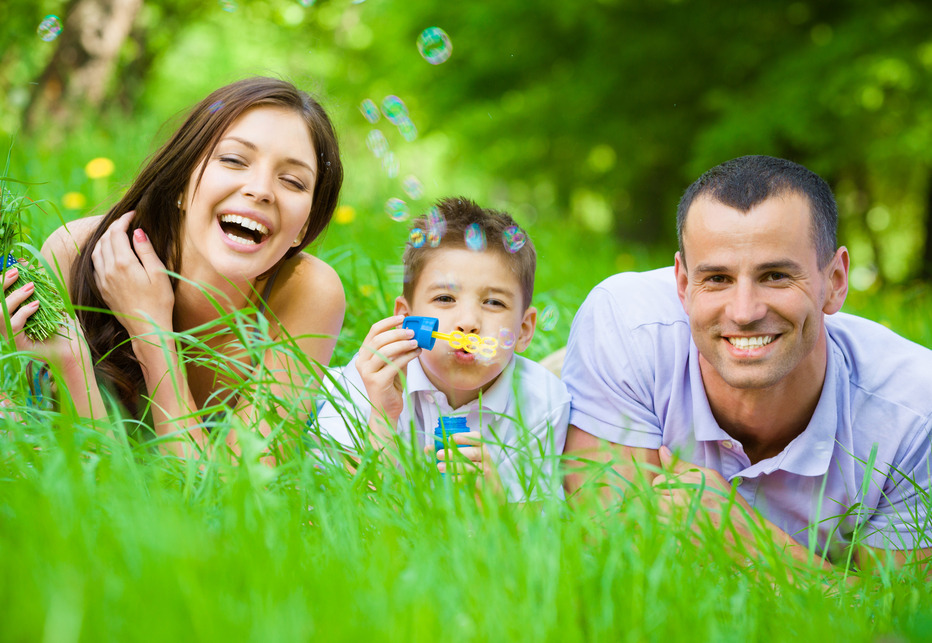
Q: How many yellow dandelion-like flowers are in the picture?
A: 3